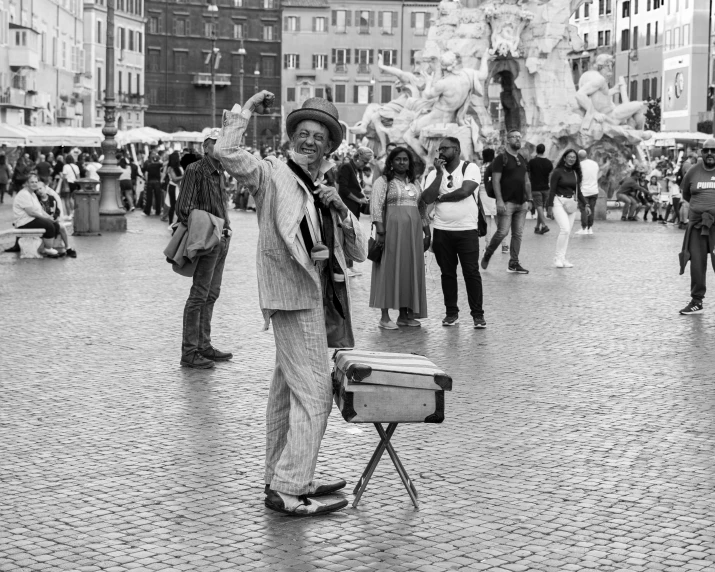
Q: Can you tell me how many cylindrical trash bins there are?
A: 1